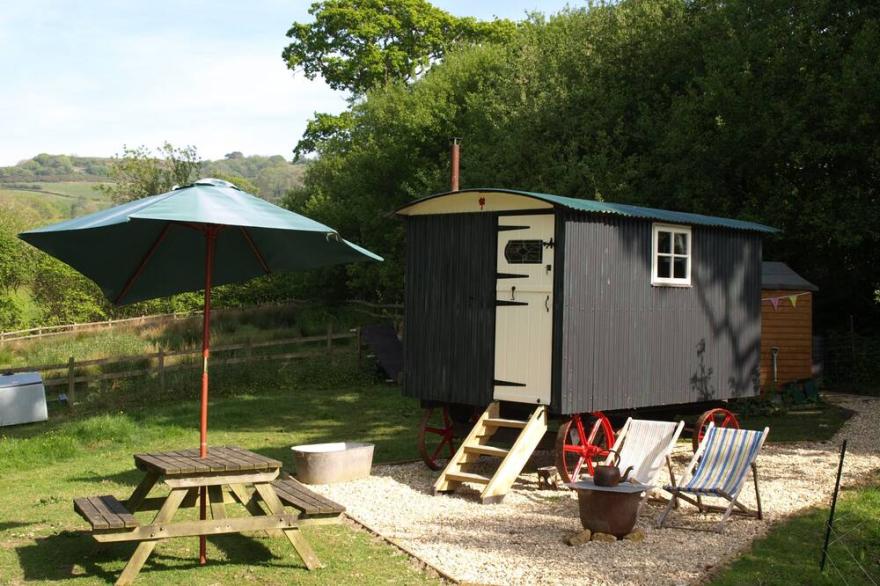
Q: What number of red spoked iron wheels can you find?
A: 3